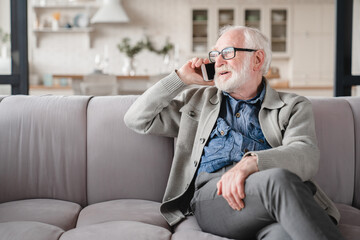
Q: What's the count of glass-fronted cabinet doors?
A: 4